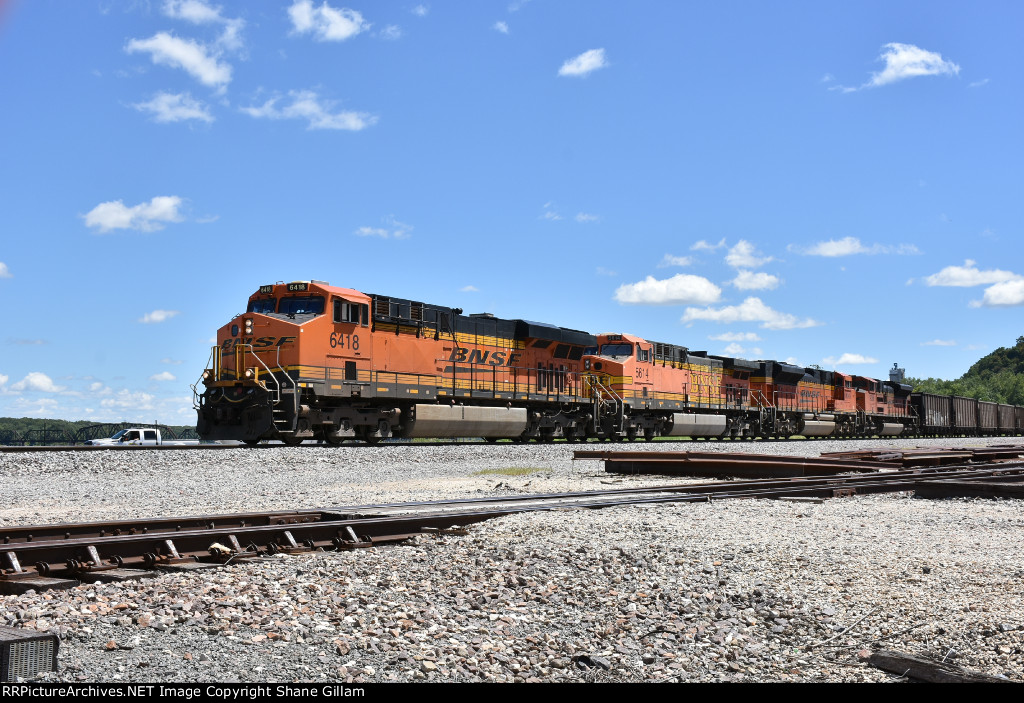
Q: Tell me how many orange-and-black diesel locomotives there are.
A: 4